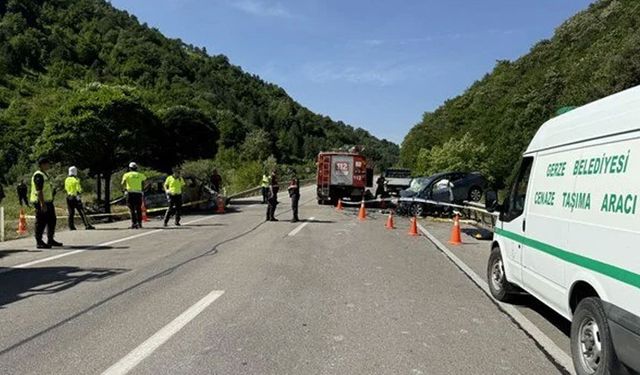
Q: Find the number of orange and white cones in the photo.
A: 8